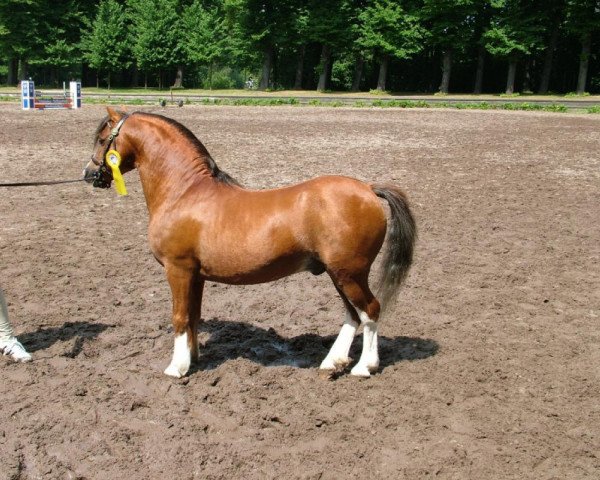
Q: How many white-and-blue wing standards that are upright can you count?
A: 2